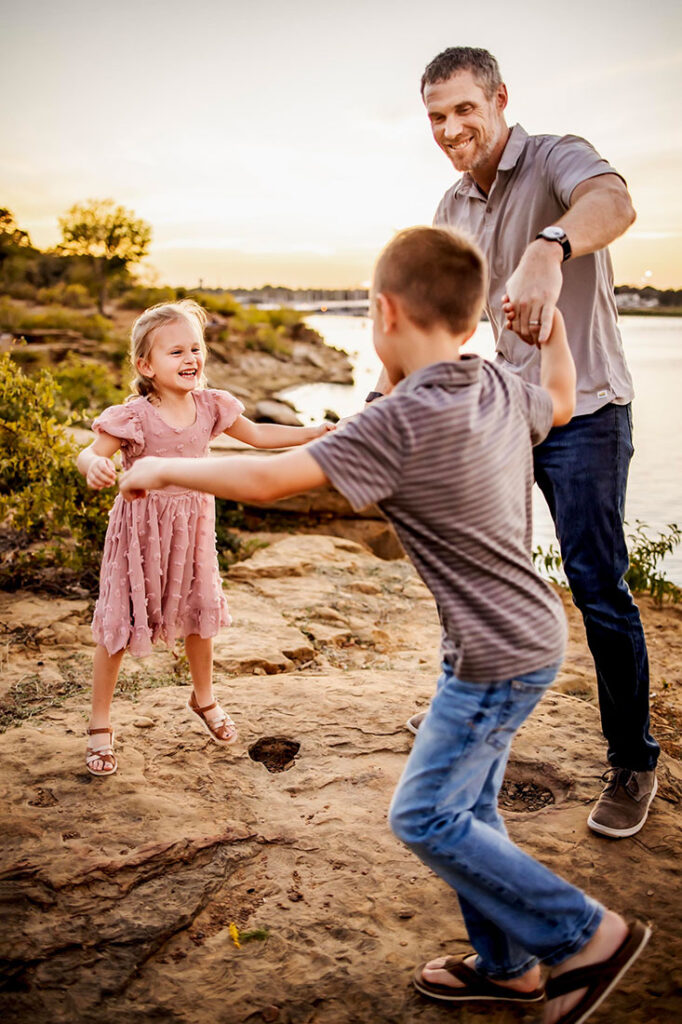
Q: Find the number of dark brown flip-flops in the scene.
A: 2